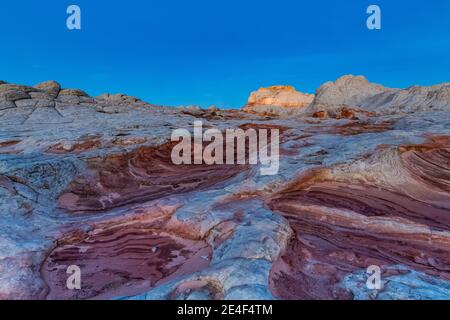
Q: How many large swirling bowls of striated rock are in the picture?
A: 3